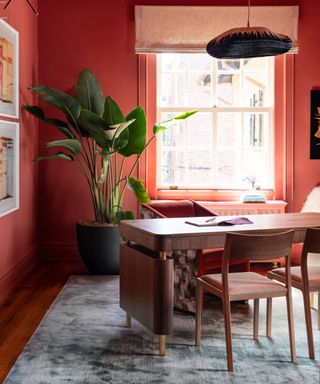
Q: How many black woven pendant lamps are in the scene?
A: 1